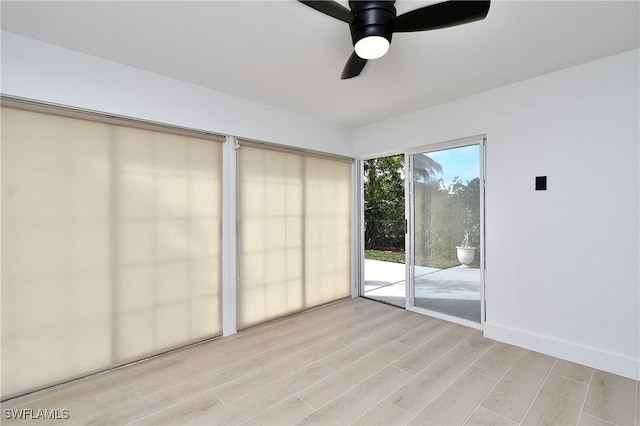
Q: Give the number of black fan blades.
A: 3